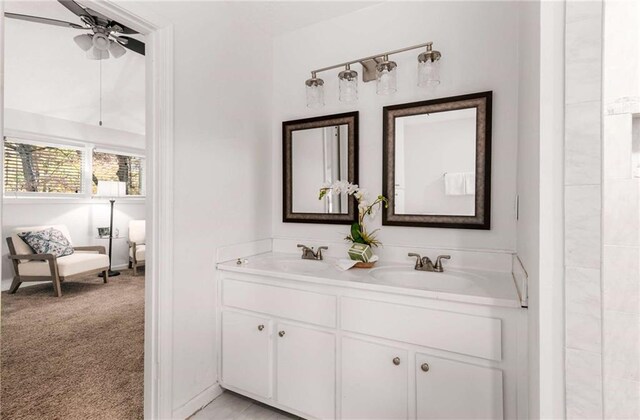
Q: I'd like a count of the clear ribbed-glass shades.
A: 4